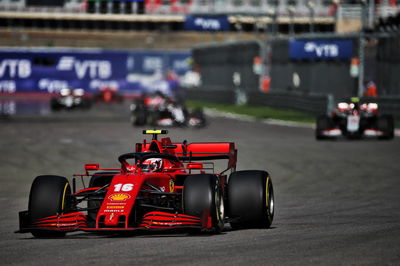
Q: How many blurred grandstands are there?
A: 1